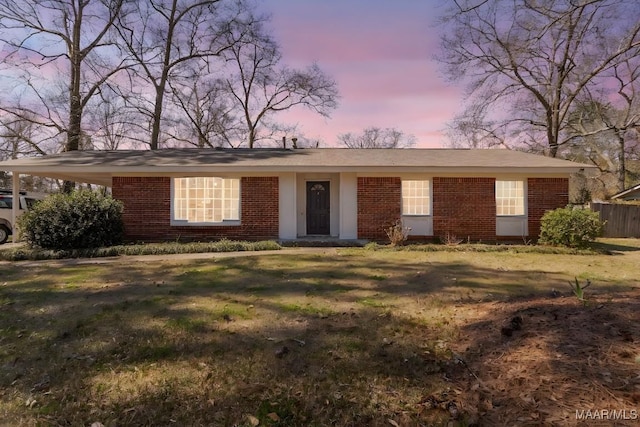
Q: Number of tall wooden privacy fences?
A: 1